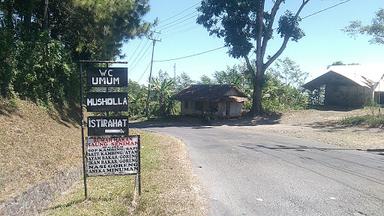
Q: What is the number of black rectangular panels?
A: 3